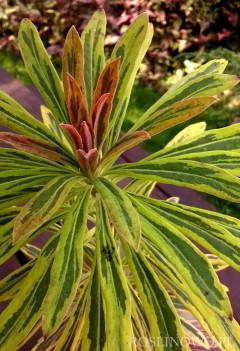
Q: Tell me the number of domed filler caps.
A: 0